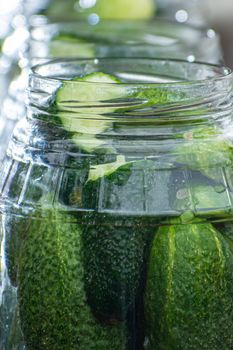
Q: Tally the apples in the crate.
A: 0